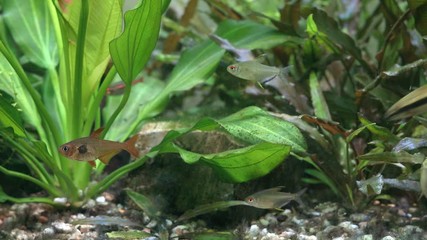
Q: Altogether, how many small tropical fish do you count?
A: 3